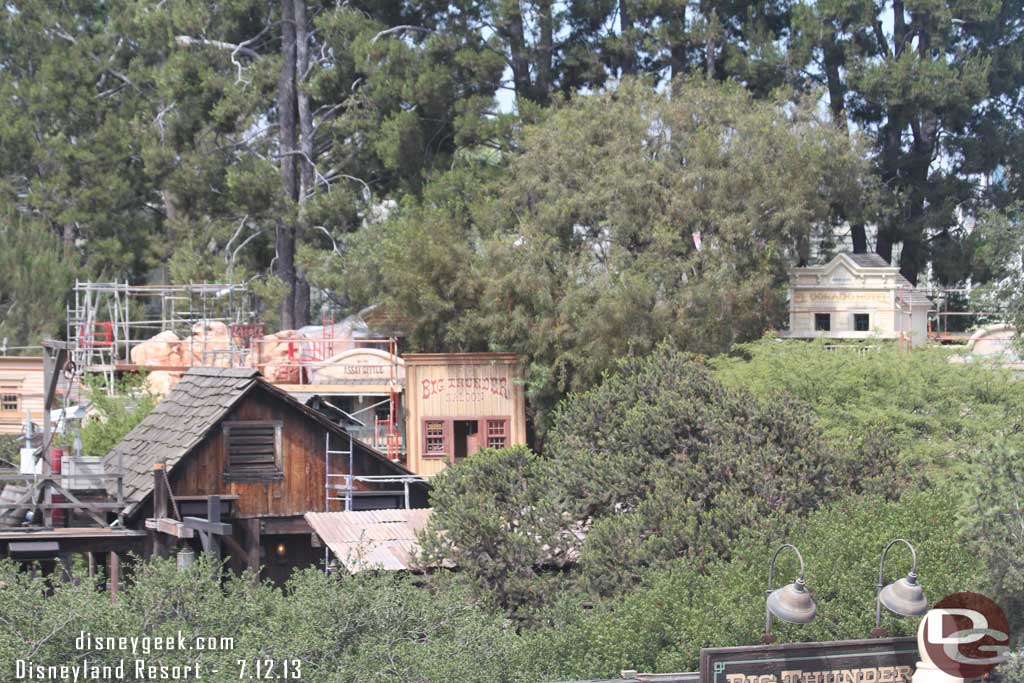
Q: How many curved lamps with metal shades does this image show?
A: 2